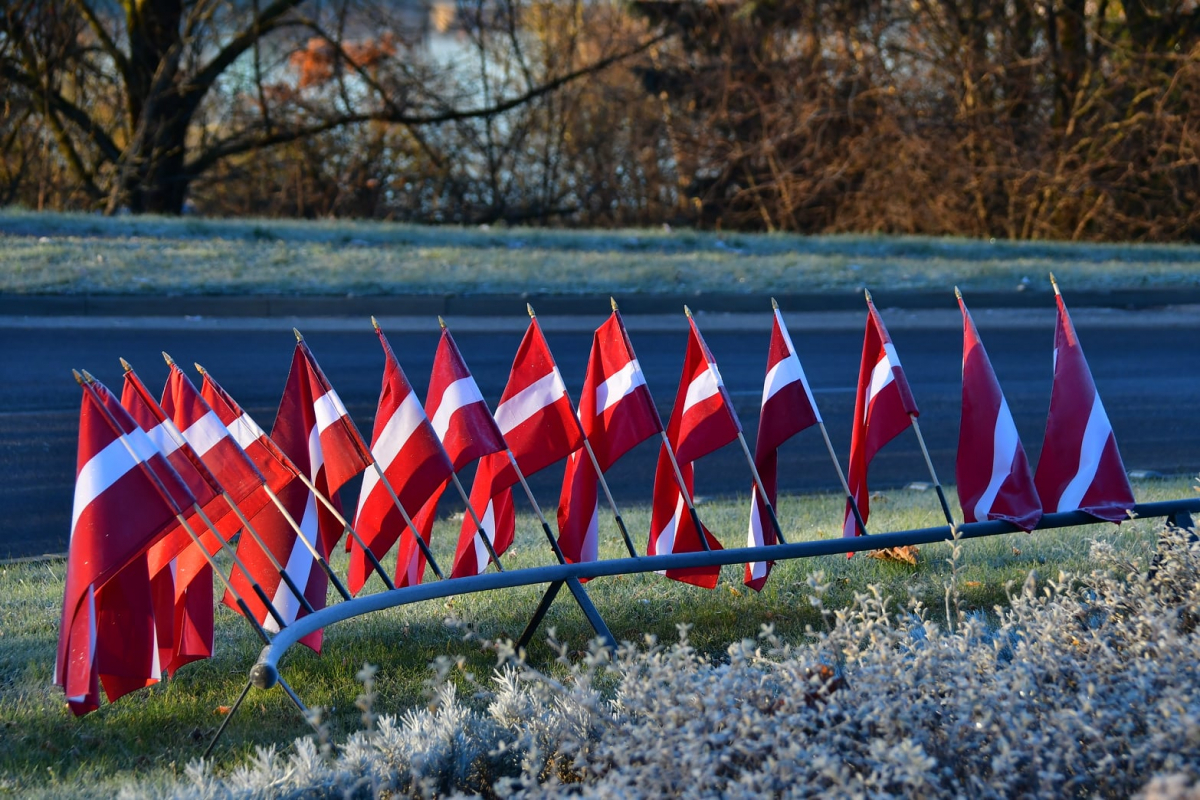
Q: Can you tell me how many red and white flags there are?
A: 15